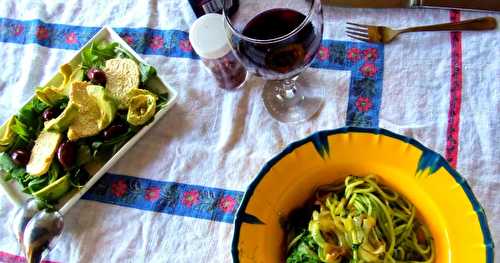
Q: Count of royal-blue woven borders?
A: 3